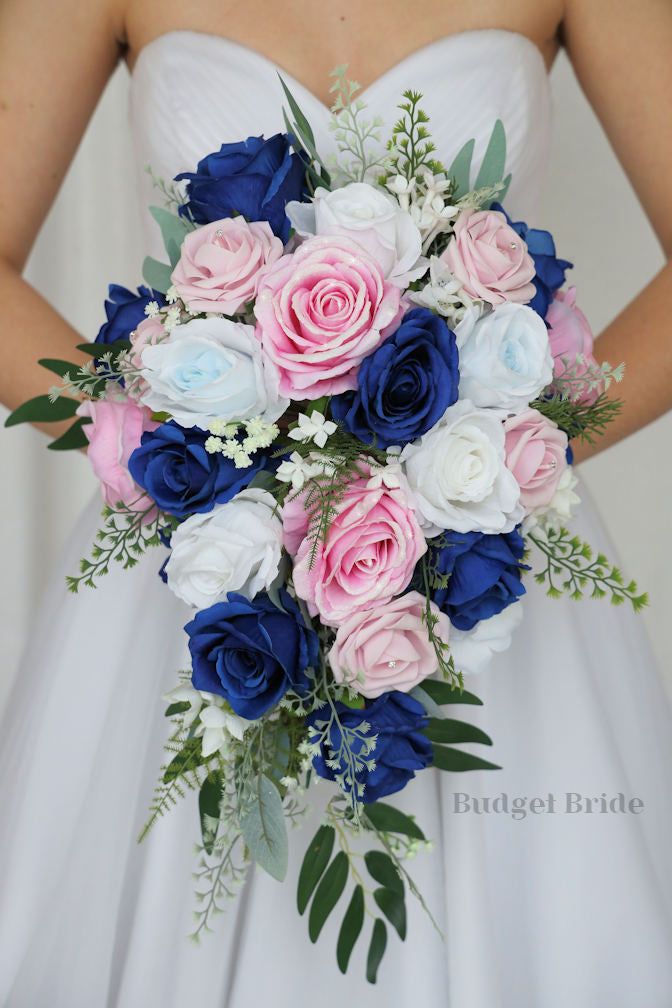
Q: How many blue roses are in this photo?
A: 8